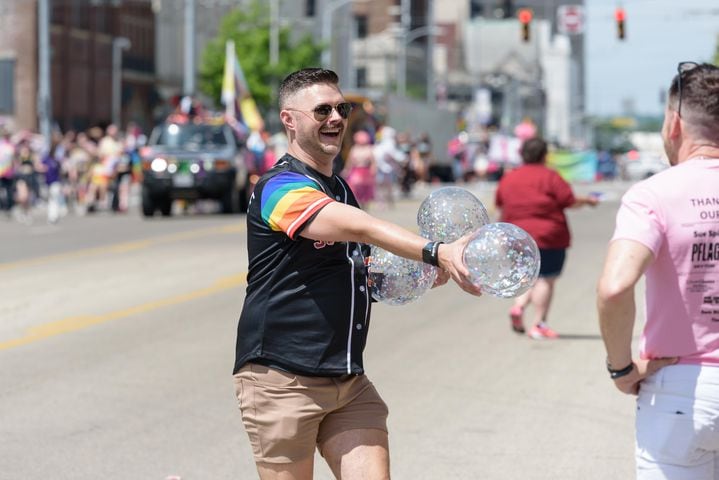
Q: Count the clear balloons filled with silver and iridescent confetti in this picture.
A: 3